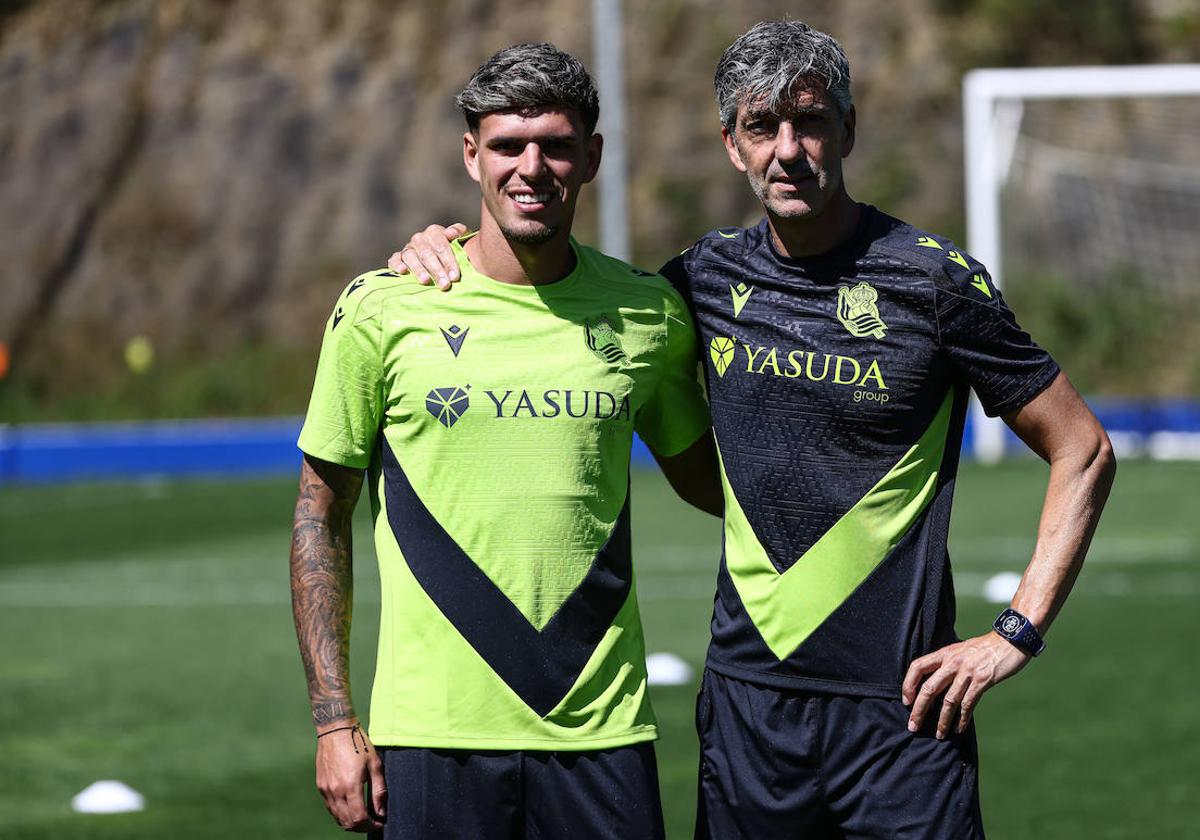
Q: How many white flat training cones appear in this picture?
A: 3